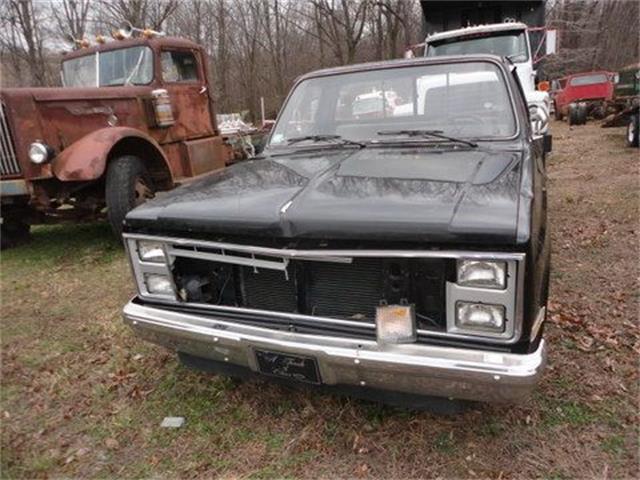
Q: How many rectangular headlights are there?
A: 4